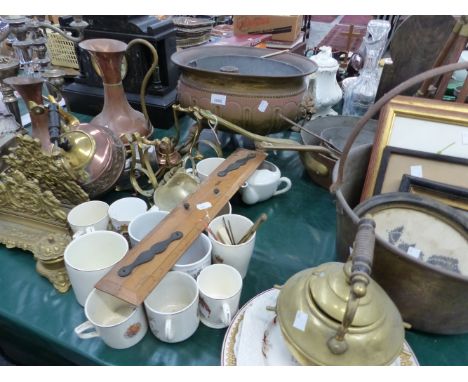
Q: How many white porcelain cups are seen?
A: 12